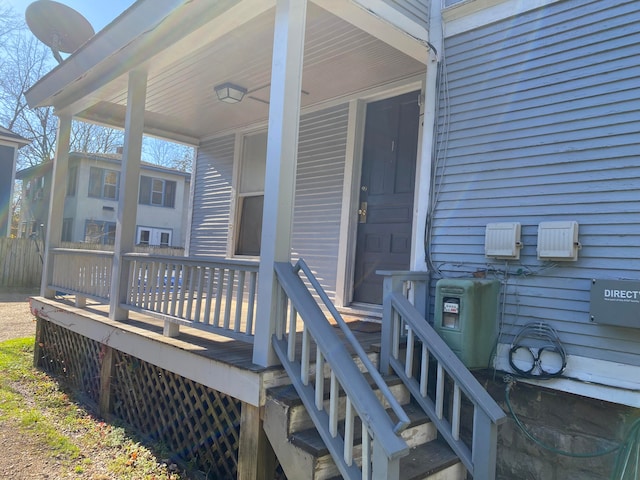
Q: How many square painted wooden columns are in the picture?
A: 3